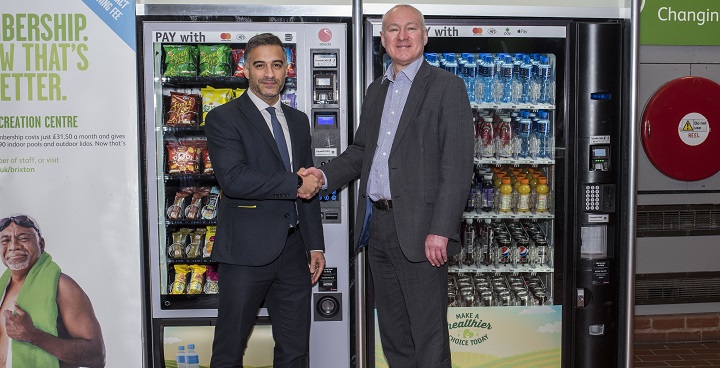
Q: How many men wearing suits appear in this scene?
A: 2